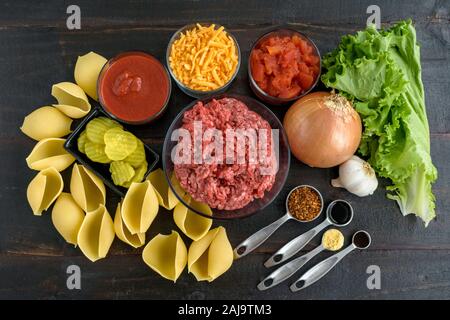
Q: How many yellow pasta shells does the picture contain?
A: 14